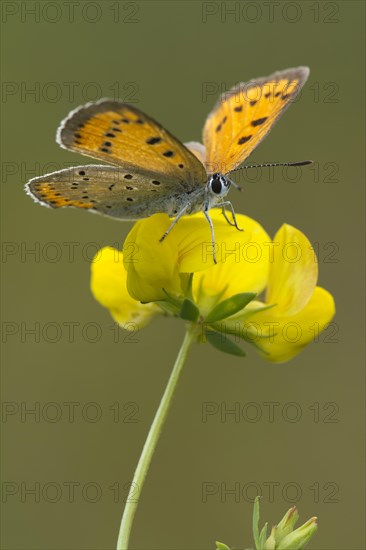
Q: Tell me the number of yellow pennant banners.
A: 0